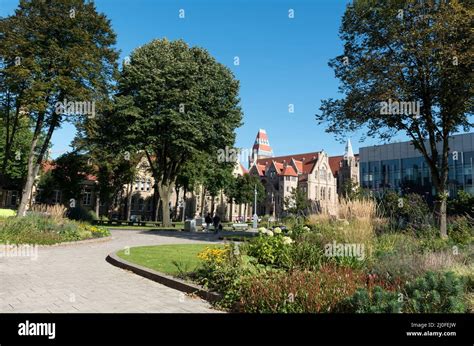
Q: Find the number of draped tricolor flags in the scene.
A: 0